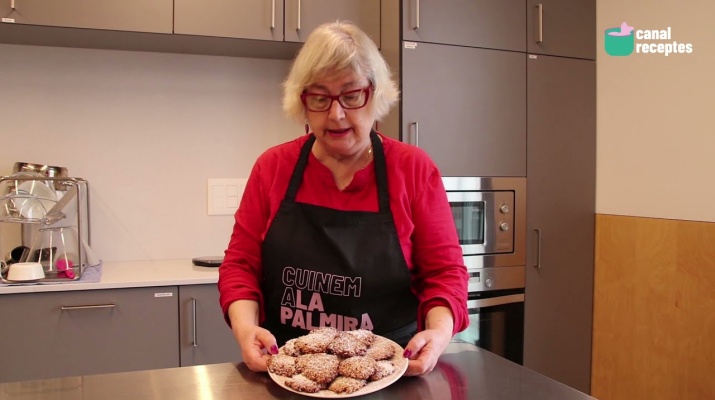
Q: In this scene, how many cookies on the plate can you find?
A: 12